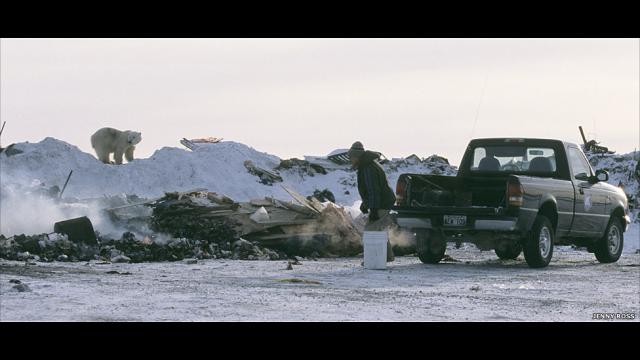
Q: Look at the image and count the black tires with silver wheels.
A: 2